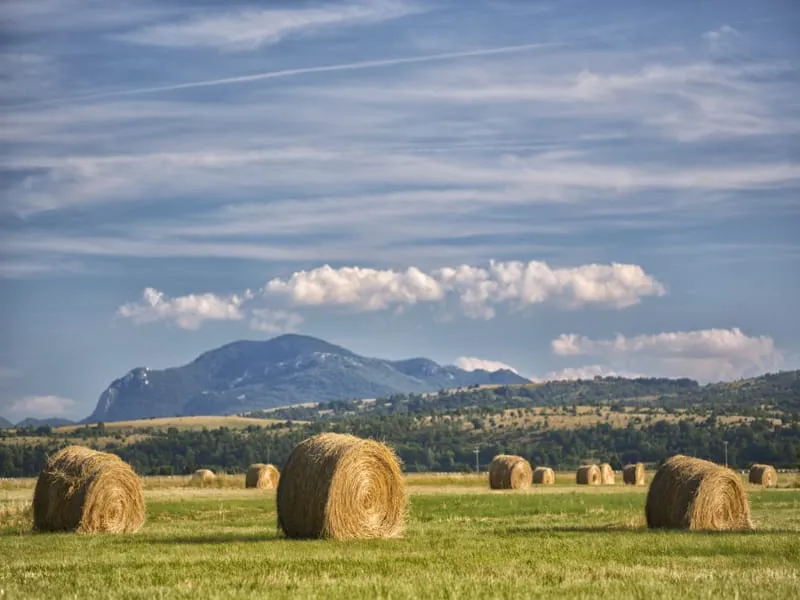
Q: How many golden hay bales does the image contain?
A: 11